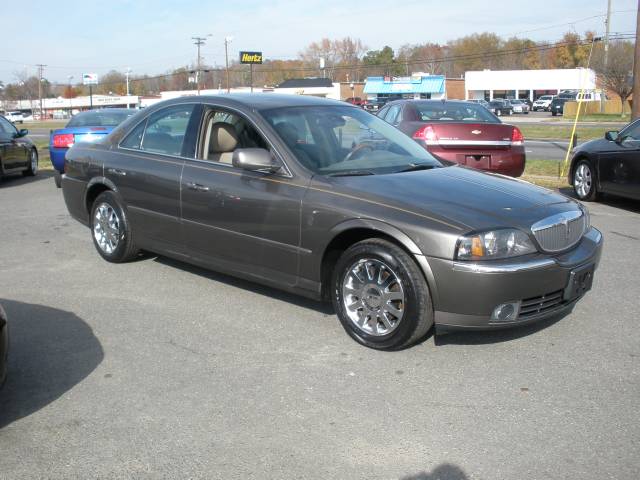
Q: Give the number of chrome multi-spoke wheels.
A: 2